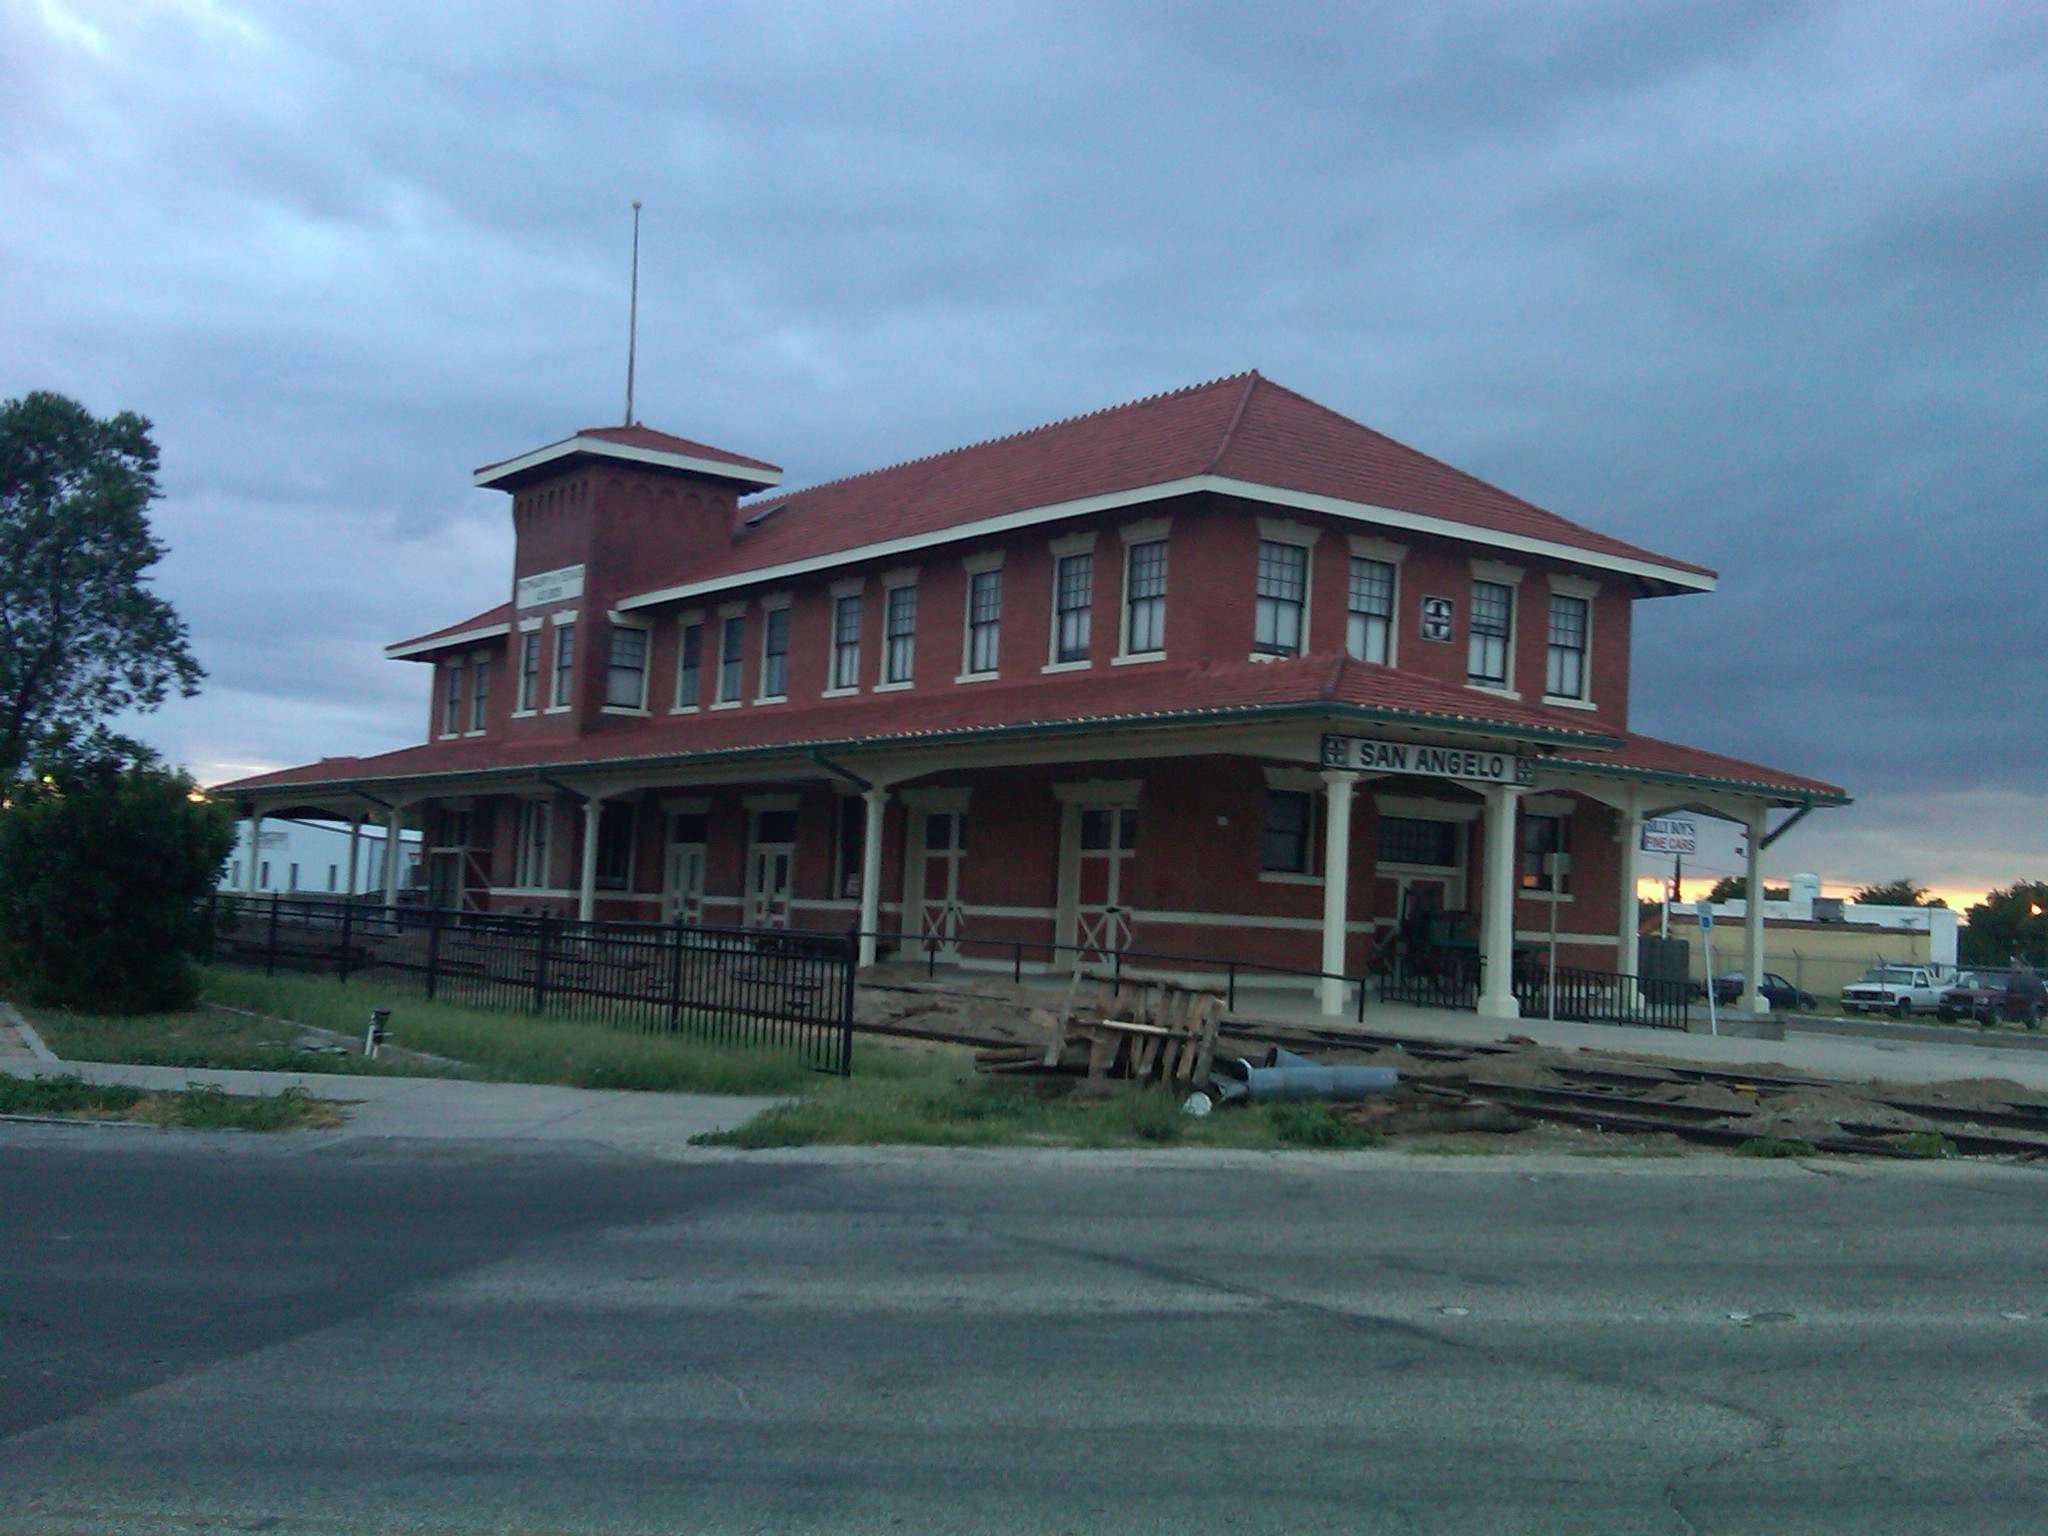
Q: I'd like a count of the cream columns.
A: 9